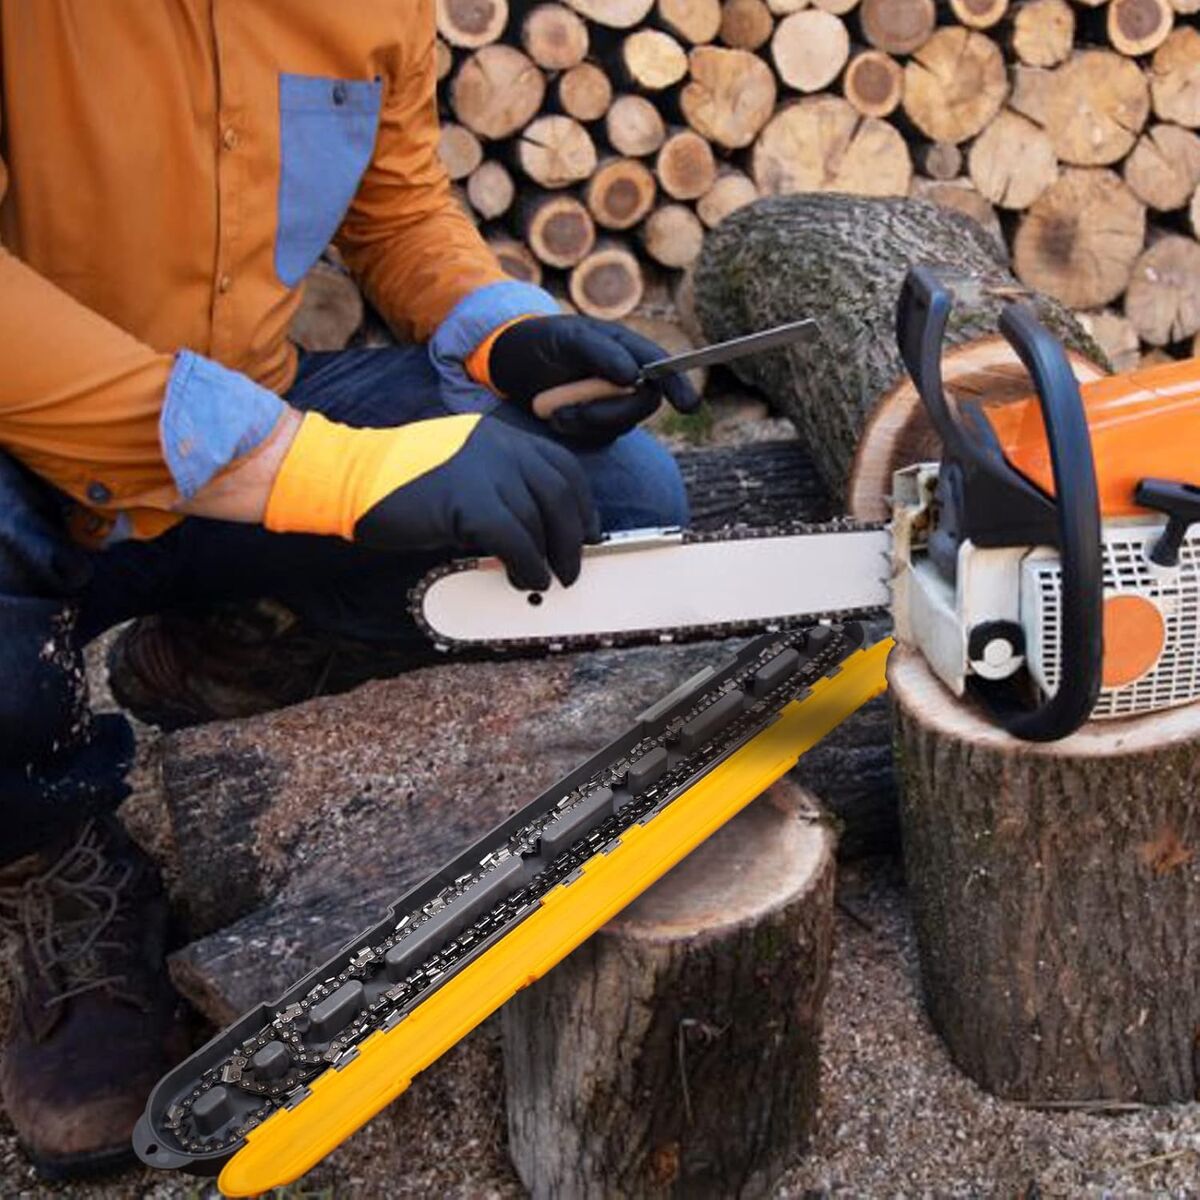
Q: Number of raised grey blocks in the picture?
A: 9